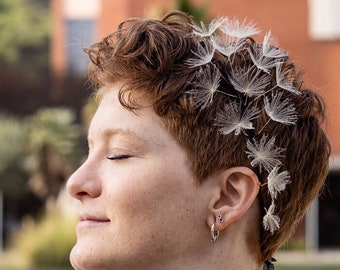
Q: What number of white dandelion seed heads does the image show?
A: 14